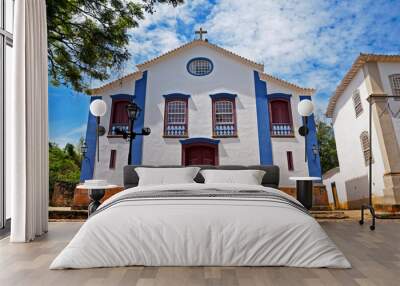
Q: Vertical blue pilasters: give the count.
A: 4